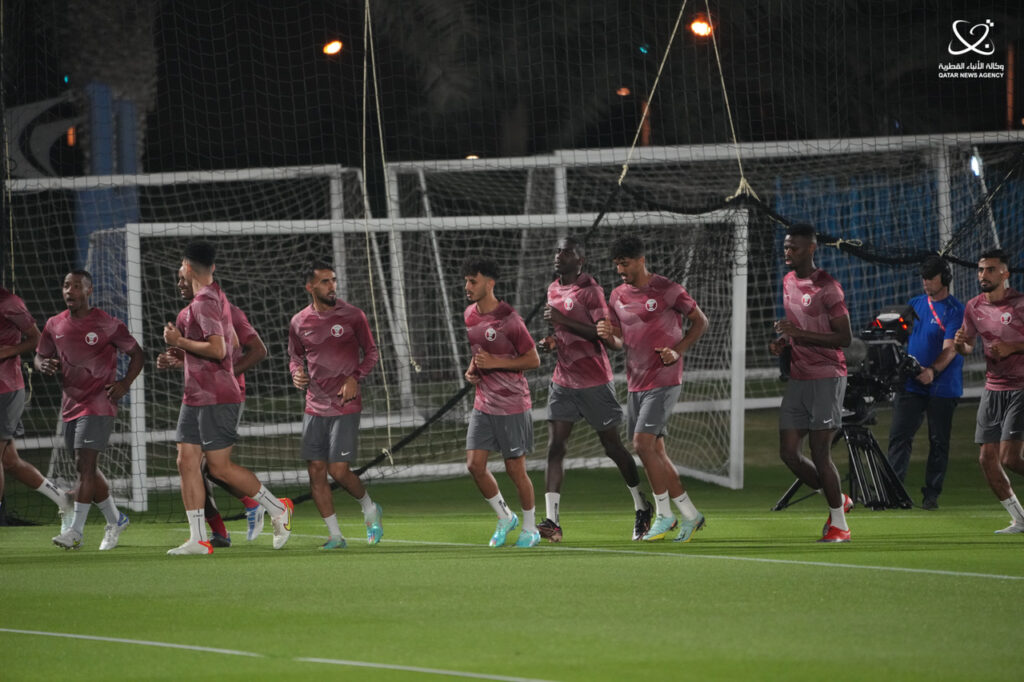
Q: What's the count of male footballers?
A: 10